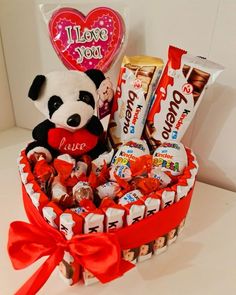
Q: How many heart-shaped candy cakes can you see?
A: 1